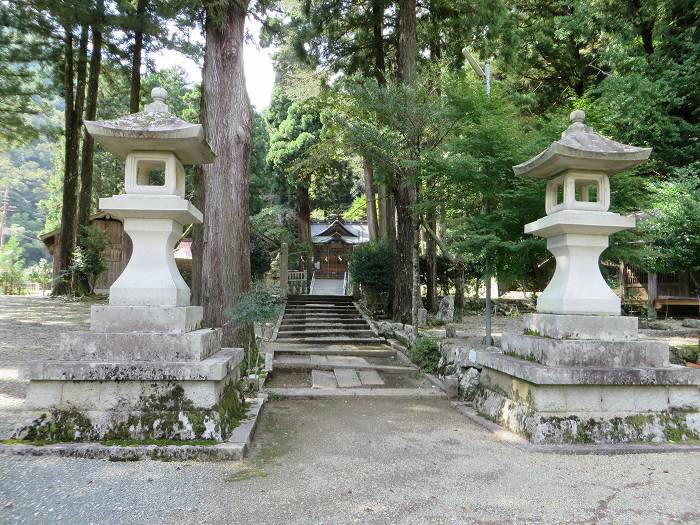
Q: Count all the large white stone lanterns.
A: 2